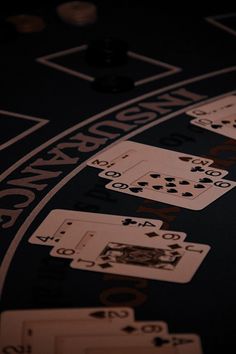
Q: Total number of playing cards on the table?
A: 11